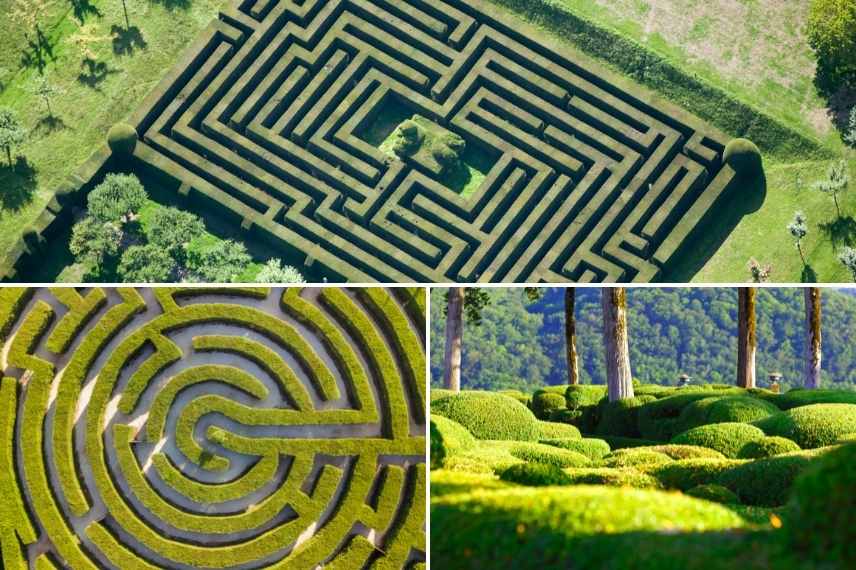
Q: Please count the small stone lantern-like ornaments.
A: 2